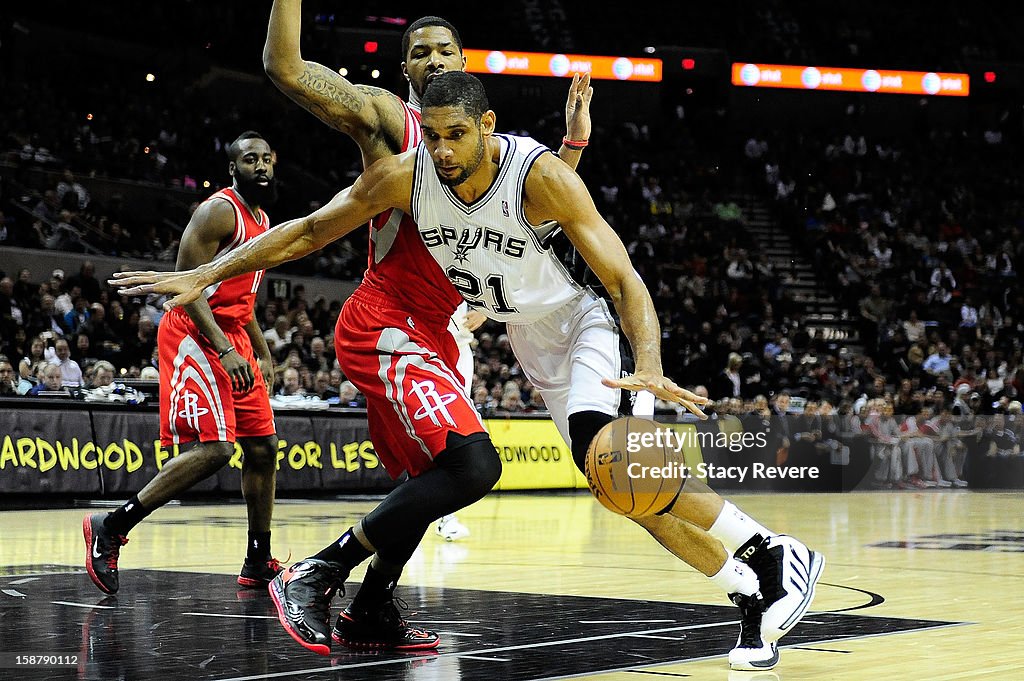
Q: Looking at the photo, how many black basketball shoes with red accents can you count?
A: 4